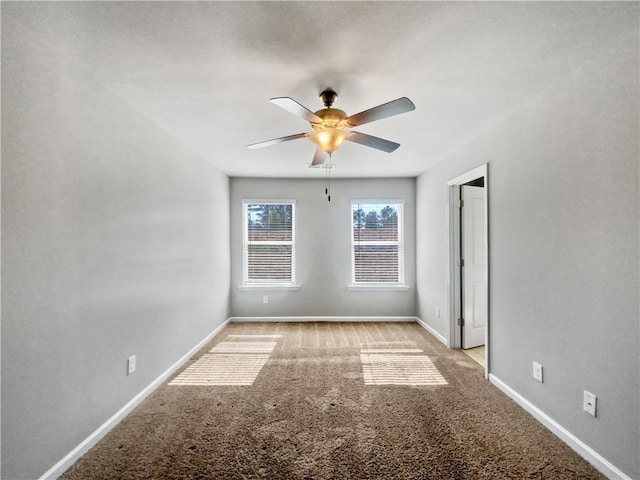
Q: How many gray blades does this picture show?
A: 5